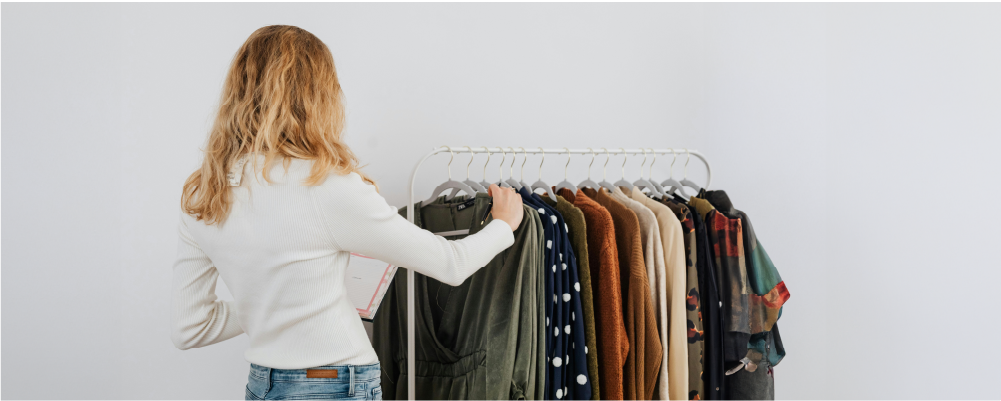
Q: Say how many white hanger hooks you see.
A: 15